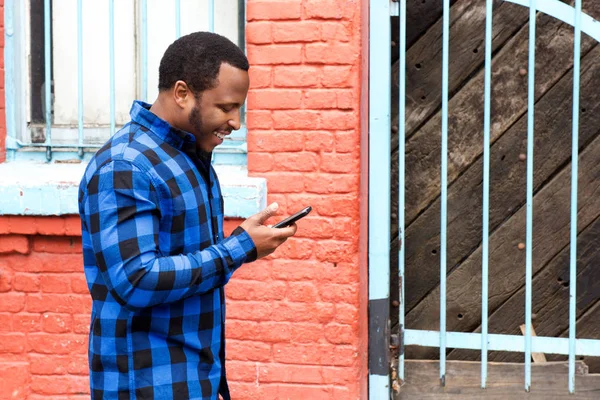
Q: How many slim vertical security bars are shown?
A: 11